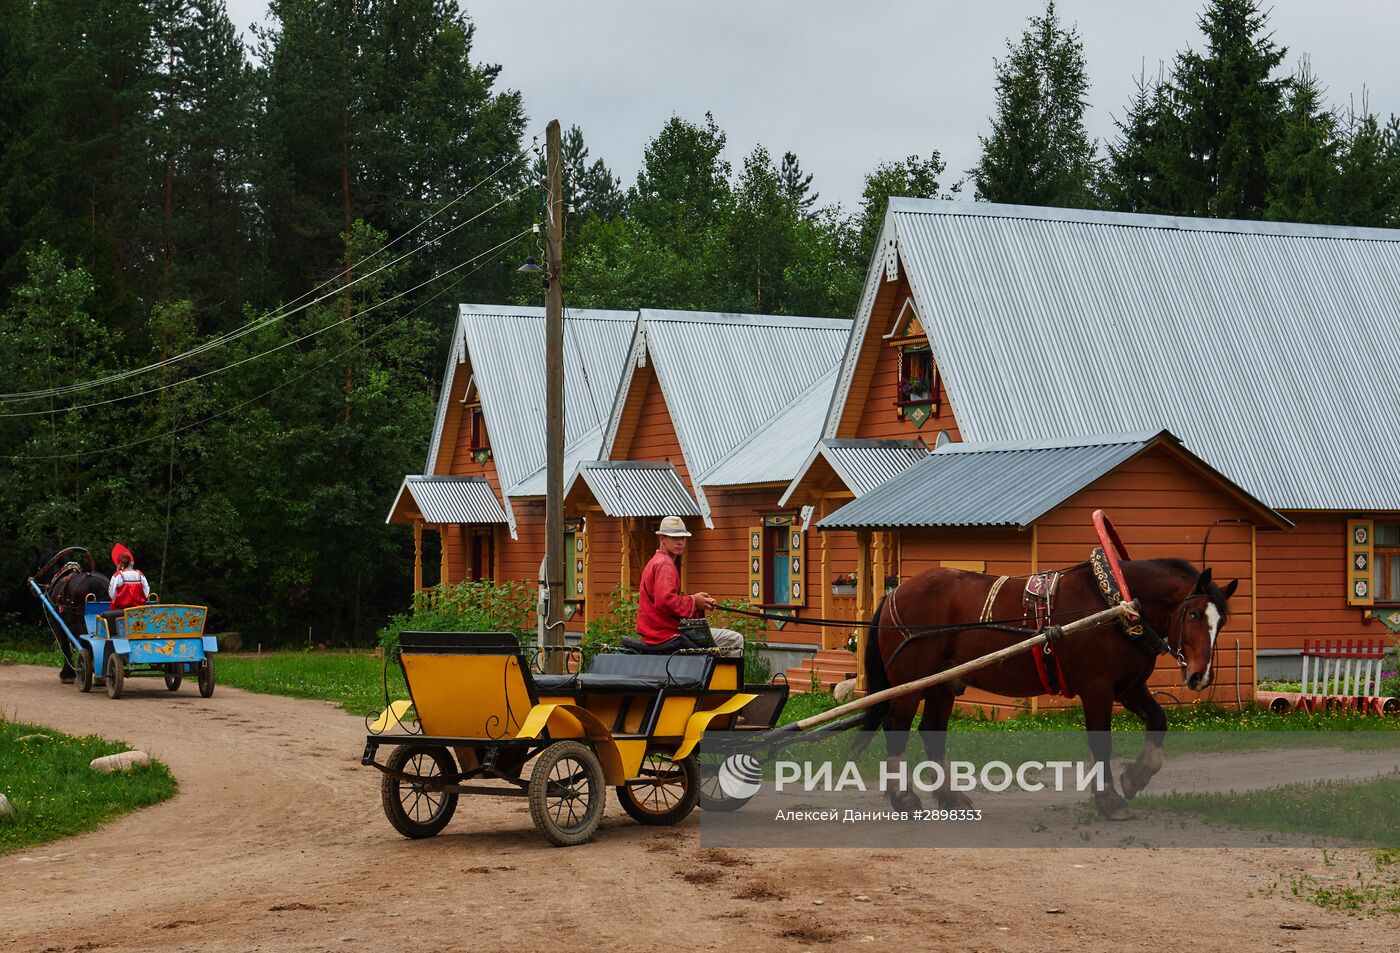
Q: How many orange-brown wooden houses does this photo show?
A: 3